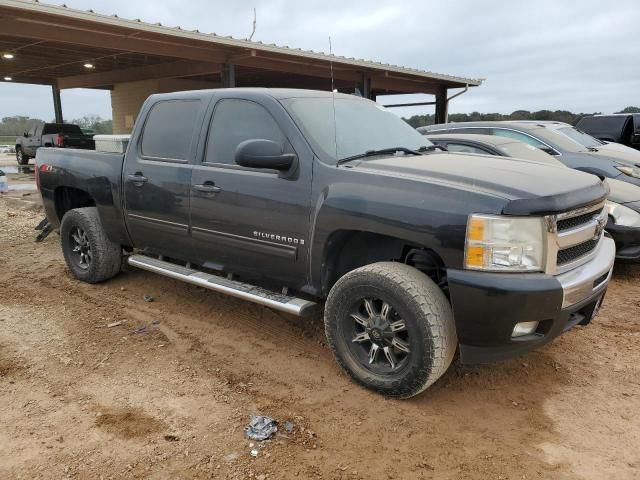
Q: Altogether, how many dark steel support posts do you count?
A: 4